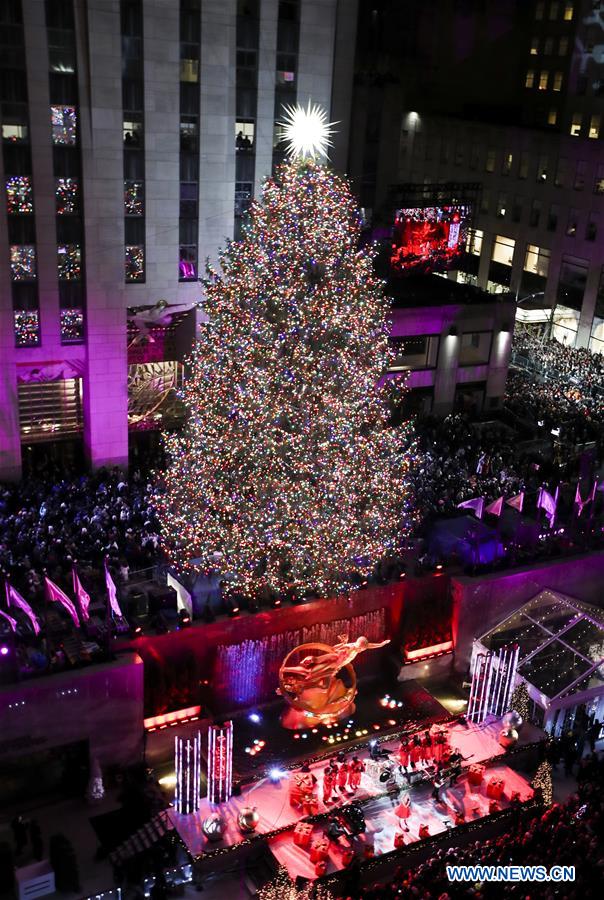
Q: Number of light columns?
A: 4